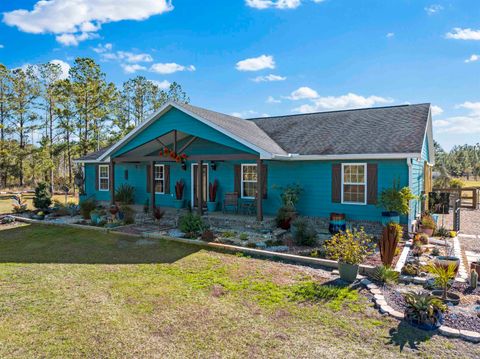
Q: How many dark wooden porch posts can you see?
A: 4